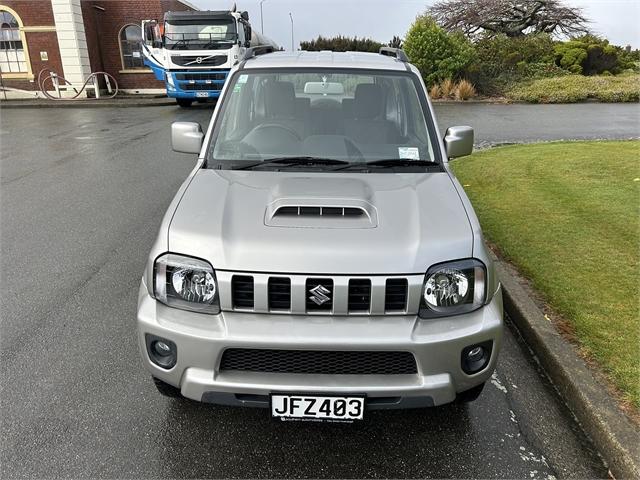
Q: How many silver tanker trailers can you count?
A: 1